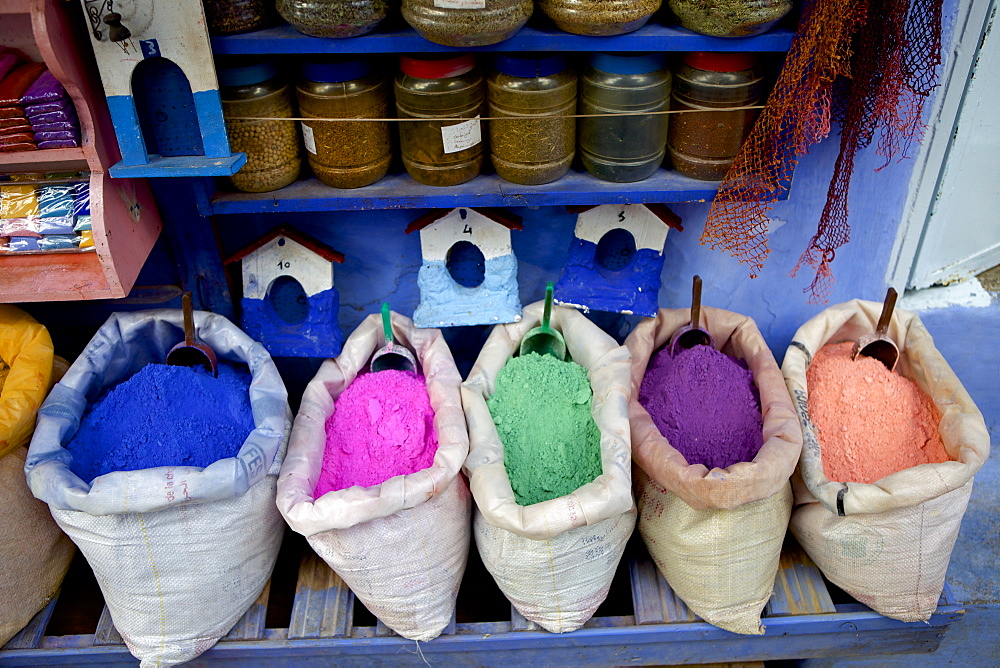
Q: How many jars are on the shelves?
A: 11